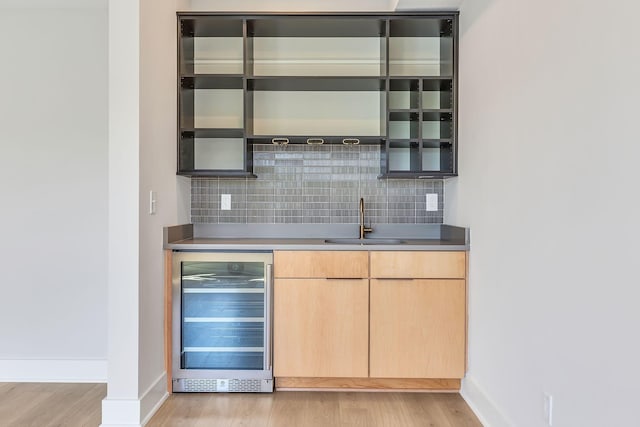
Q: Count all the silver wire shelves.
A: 3